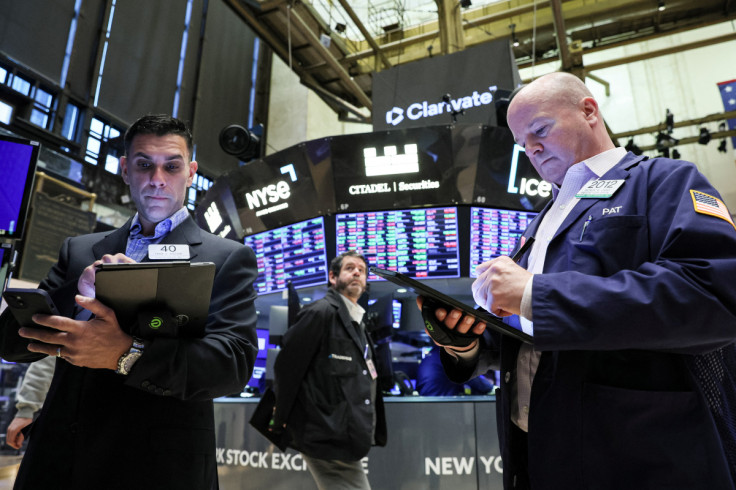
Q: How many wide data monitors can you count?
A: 3